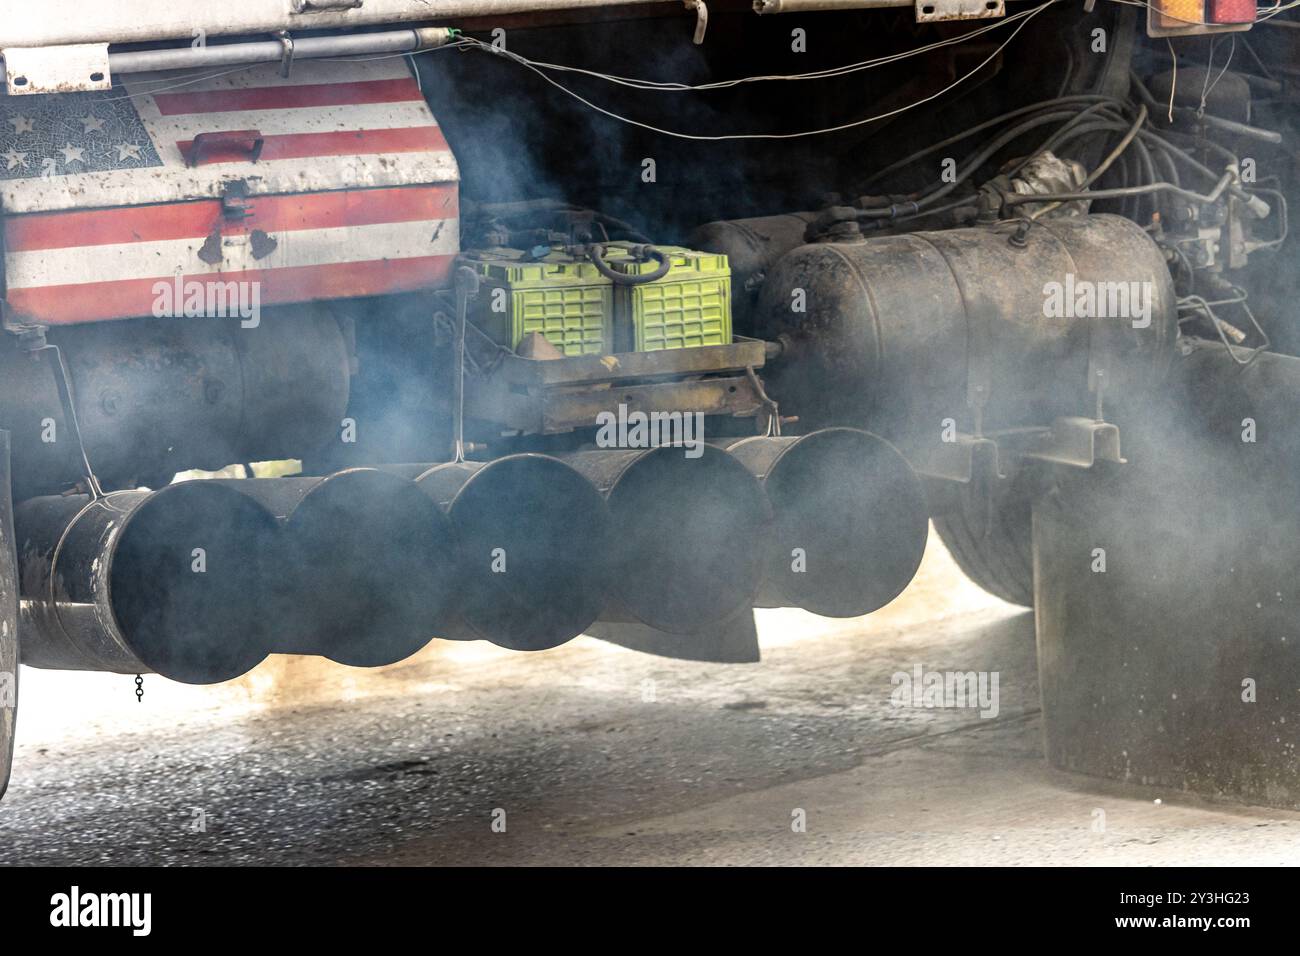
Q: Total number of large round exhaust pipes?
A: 5